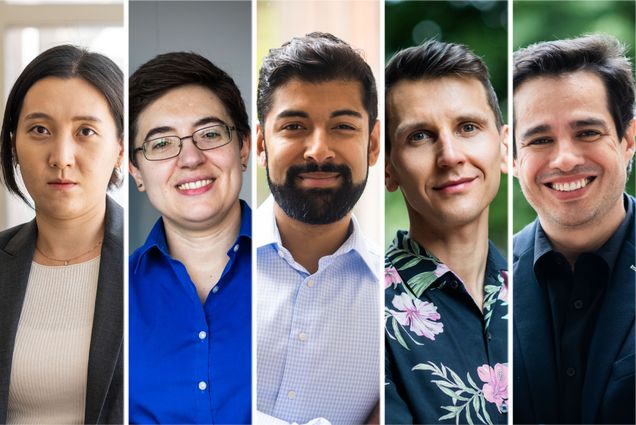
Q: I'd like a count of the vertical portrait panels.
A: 5